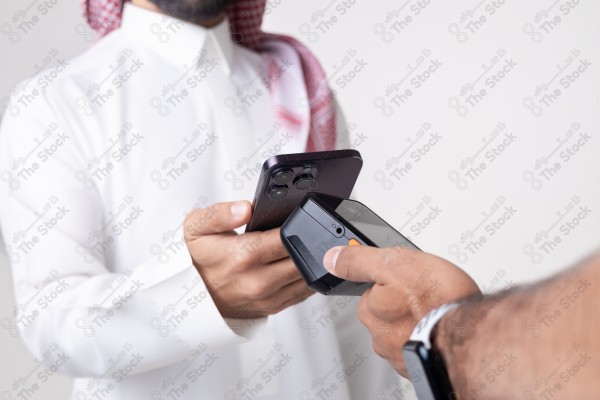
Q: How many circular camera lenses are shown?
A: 3